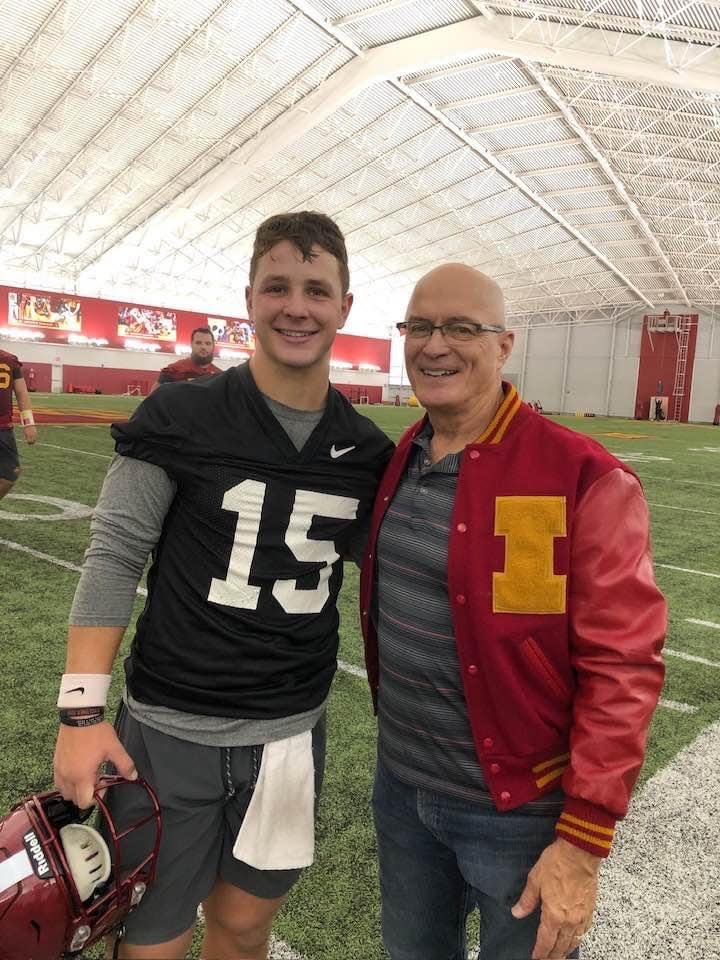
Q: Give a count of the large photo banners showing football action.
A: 3